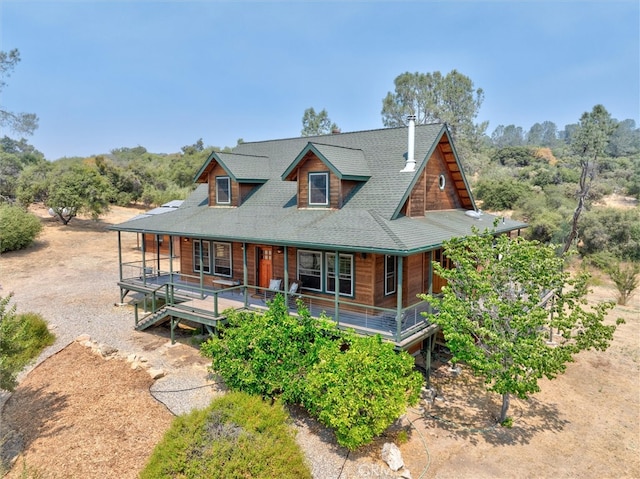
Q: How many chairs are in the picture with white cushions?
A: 2